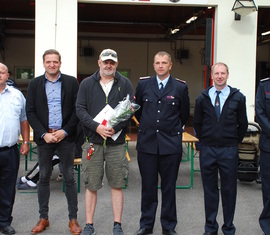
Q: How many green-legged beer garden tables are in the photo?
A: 3